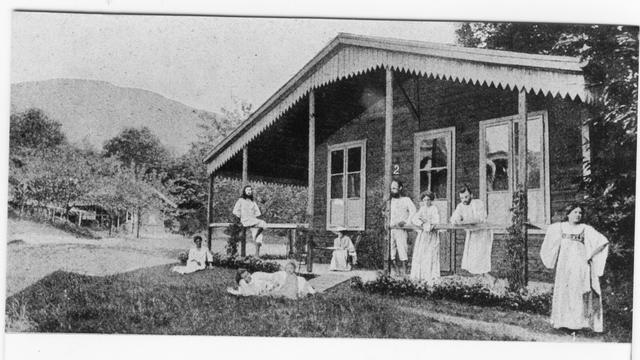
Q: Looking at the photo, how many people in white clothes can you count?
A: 9